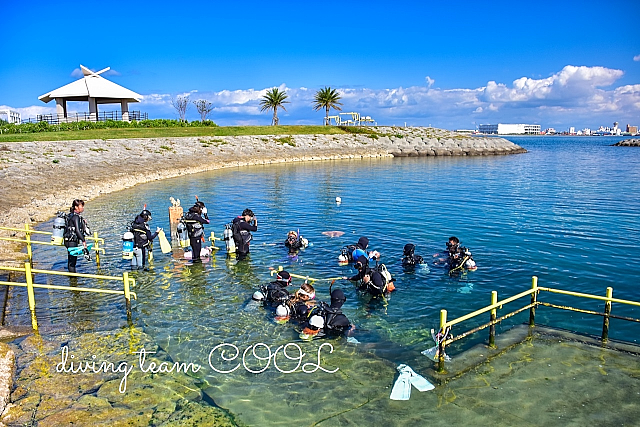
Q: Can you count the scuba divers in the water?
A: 12